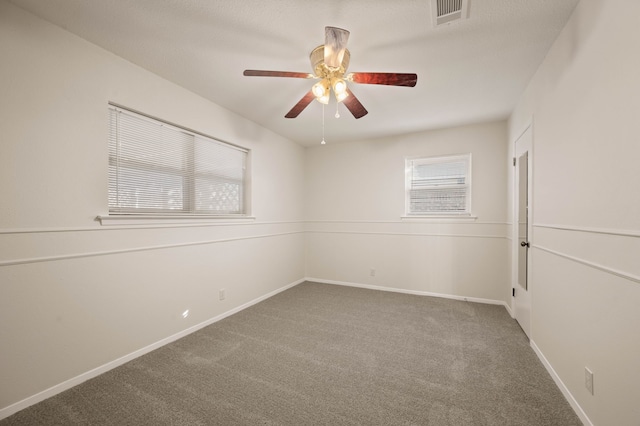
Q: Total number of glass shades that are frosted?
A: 4